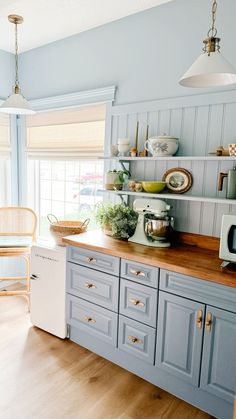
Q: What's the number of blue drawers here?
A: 6